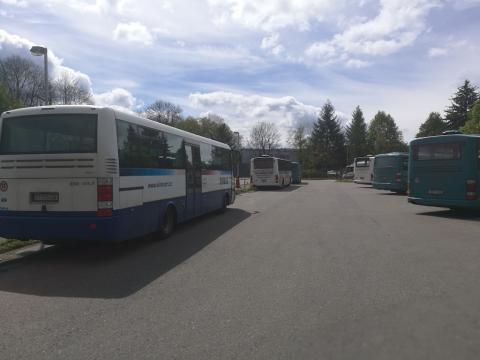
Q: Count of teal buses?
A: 3